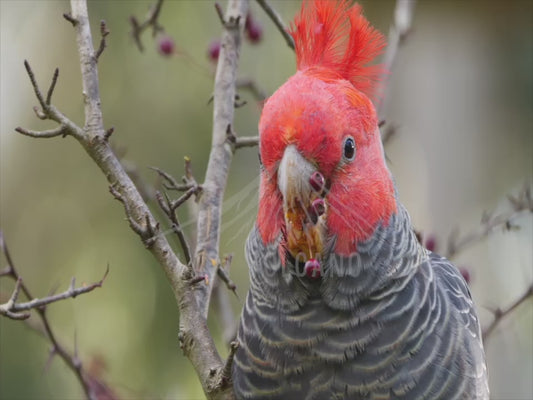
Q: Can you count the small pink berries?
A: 8